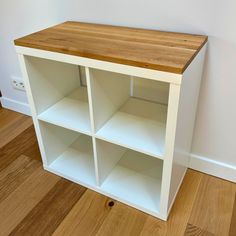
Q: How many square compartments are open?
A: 4